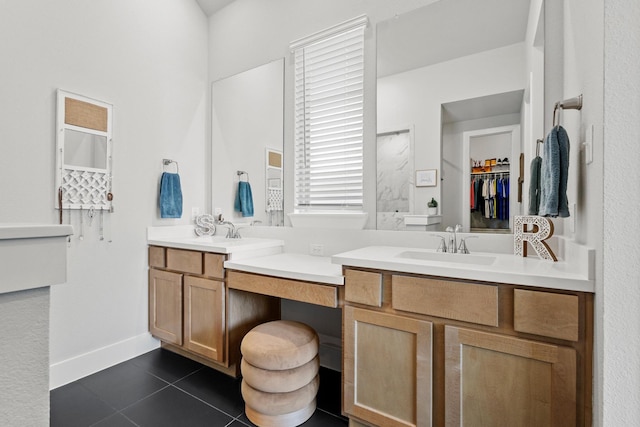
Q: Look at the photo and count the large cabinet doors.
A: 4